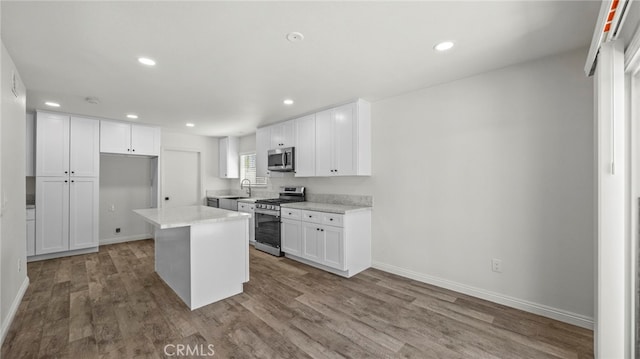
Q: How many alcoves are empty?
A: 1